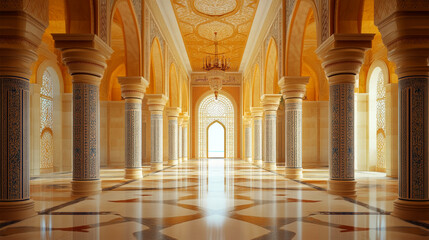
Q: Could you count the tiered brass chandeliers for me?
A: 1